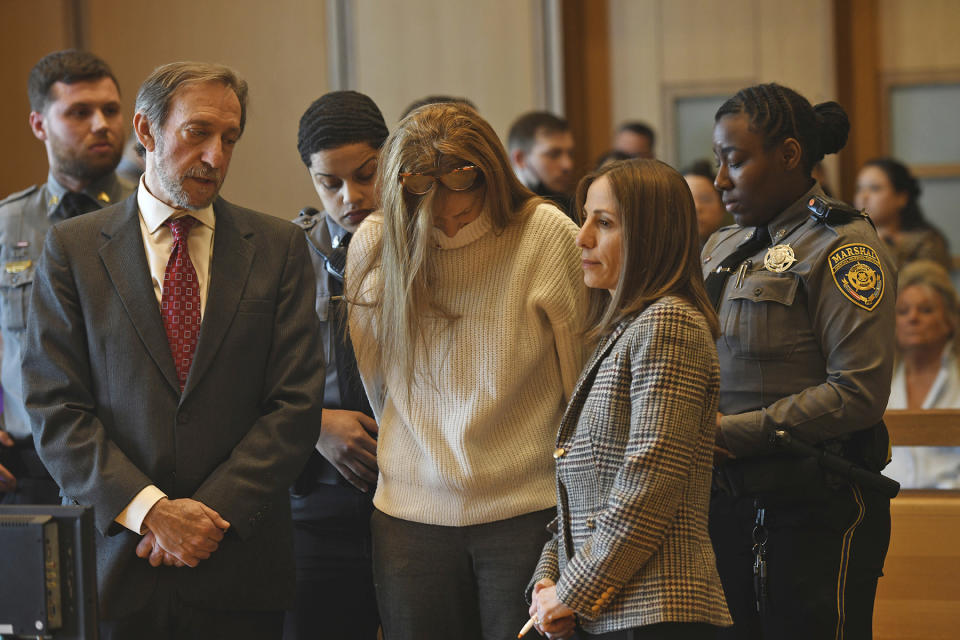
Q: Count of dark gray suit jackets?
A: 1